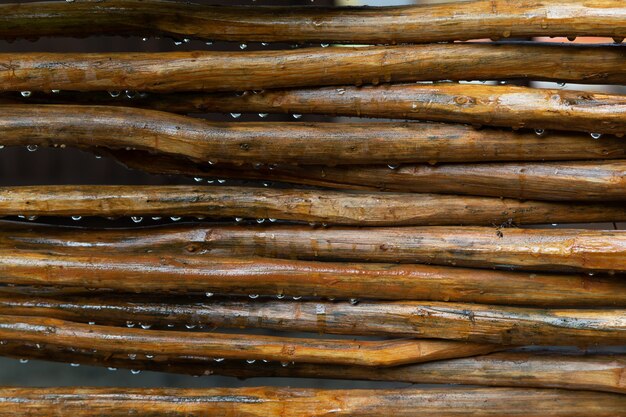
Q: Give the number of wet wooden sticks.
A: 12